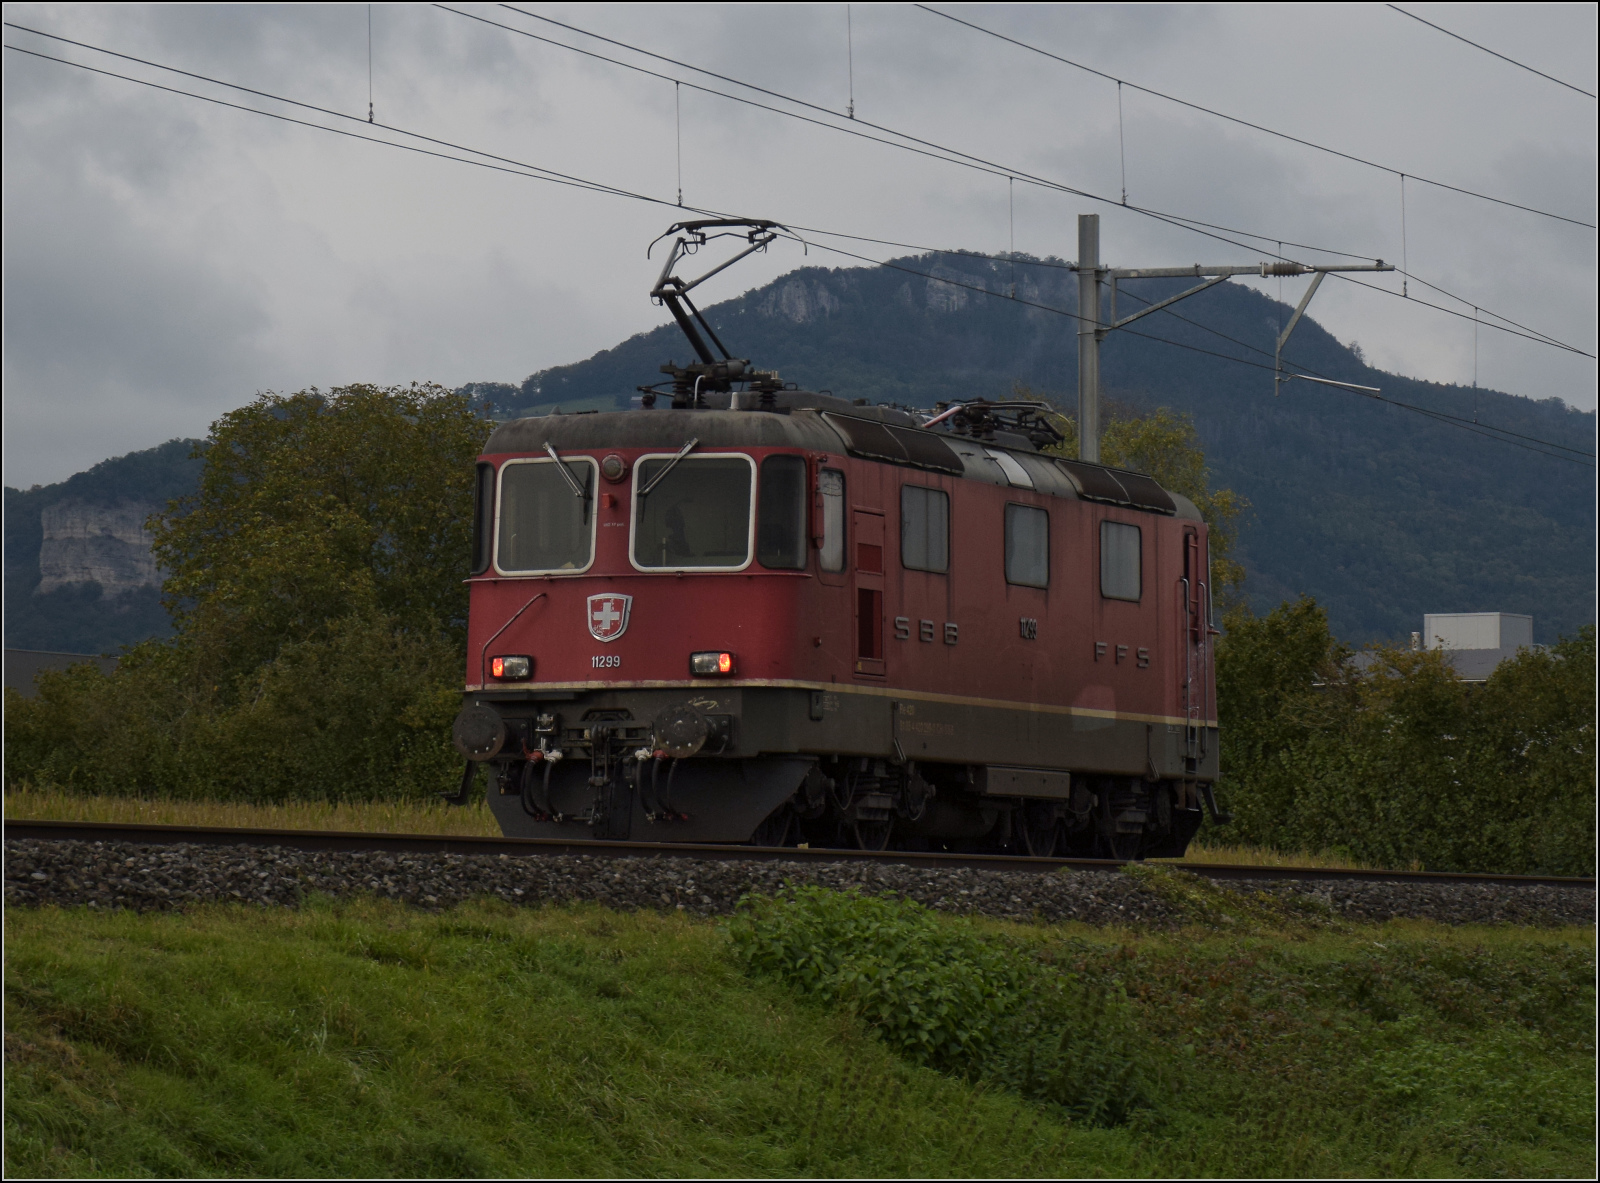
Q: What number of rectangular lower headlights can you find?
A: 2